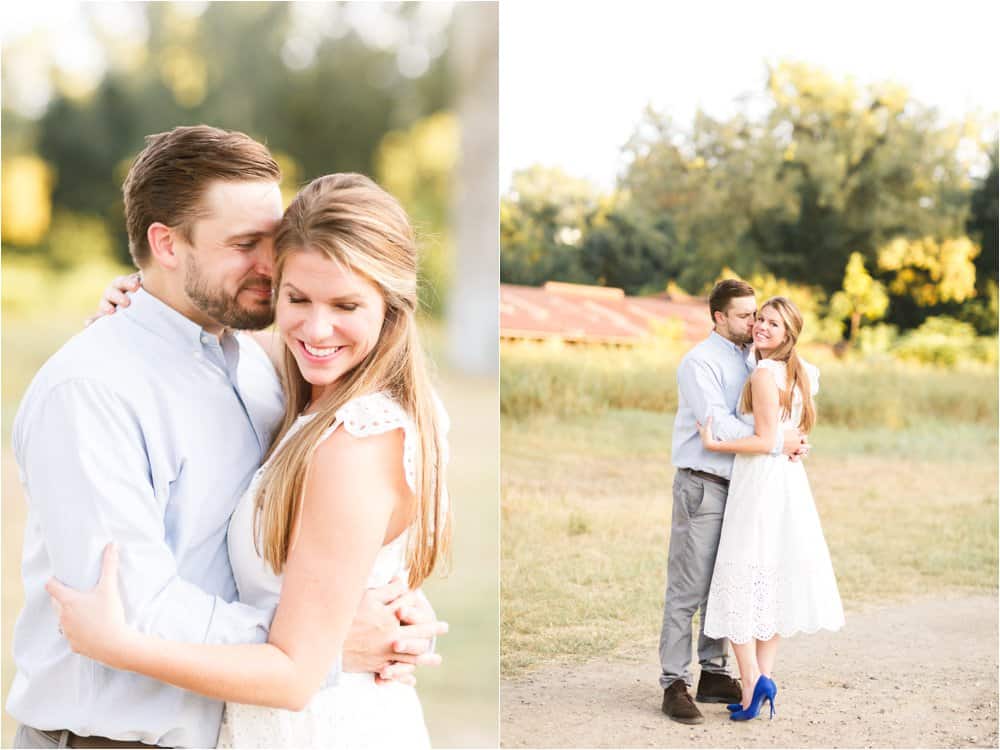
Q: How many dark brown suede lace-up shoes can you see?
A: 2